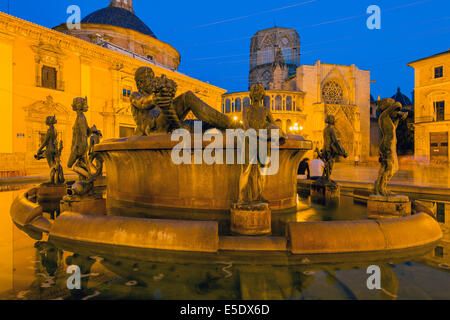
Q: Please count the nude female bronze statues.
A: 5